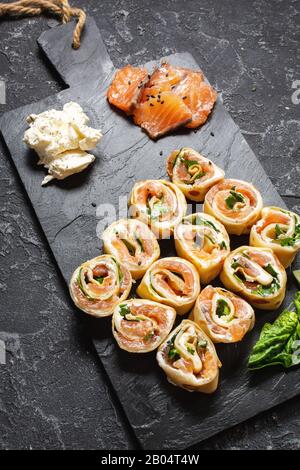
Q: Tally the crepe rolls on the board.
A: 12